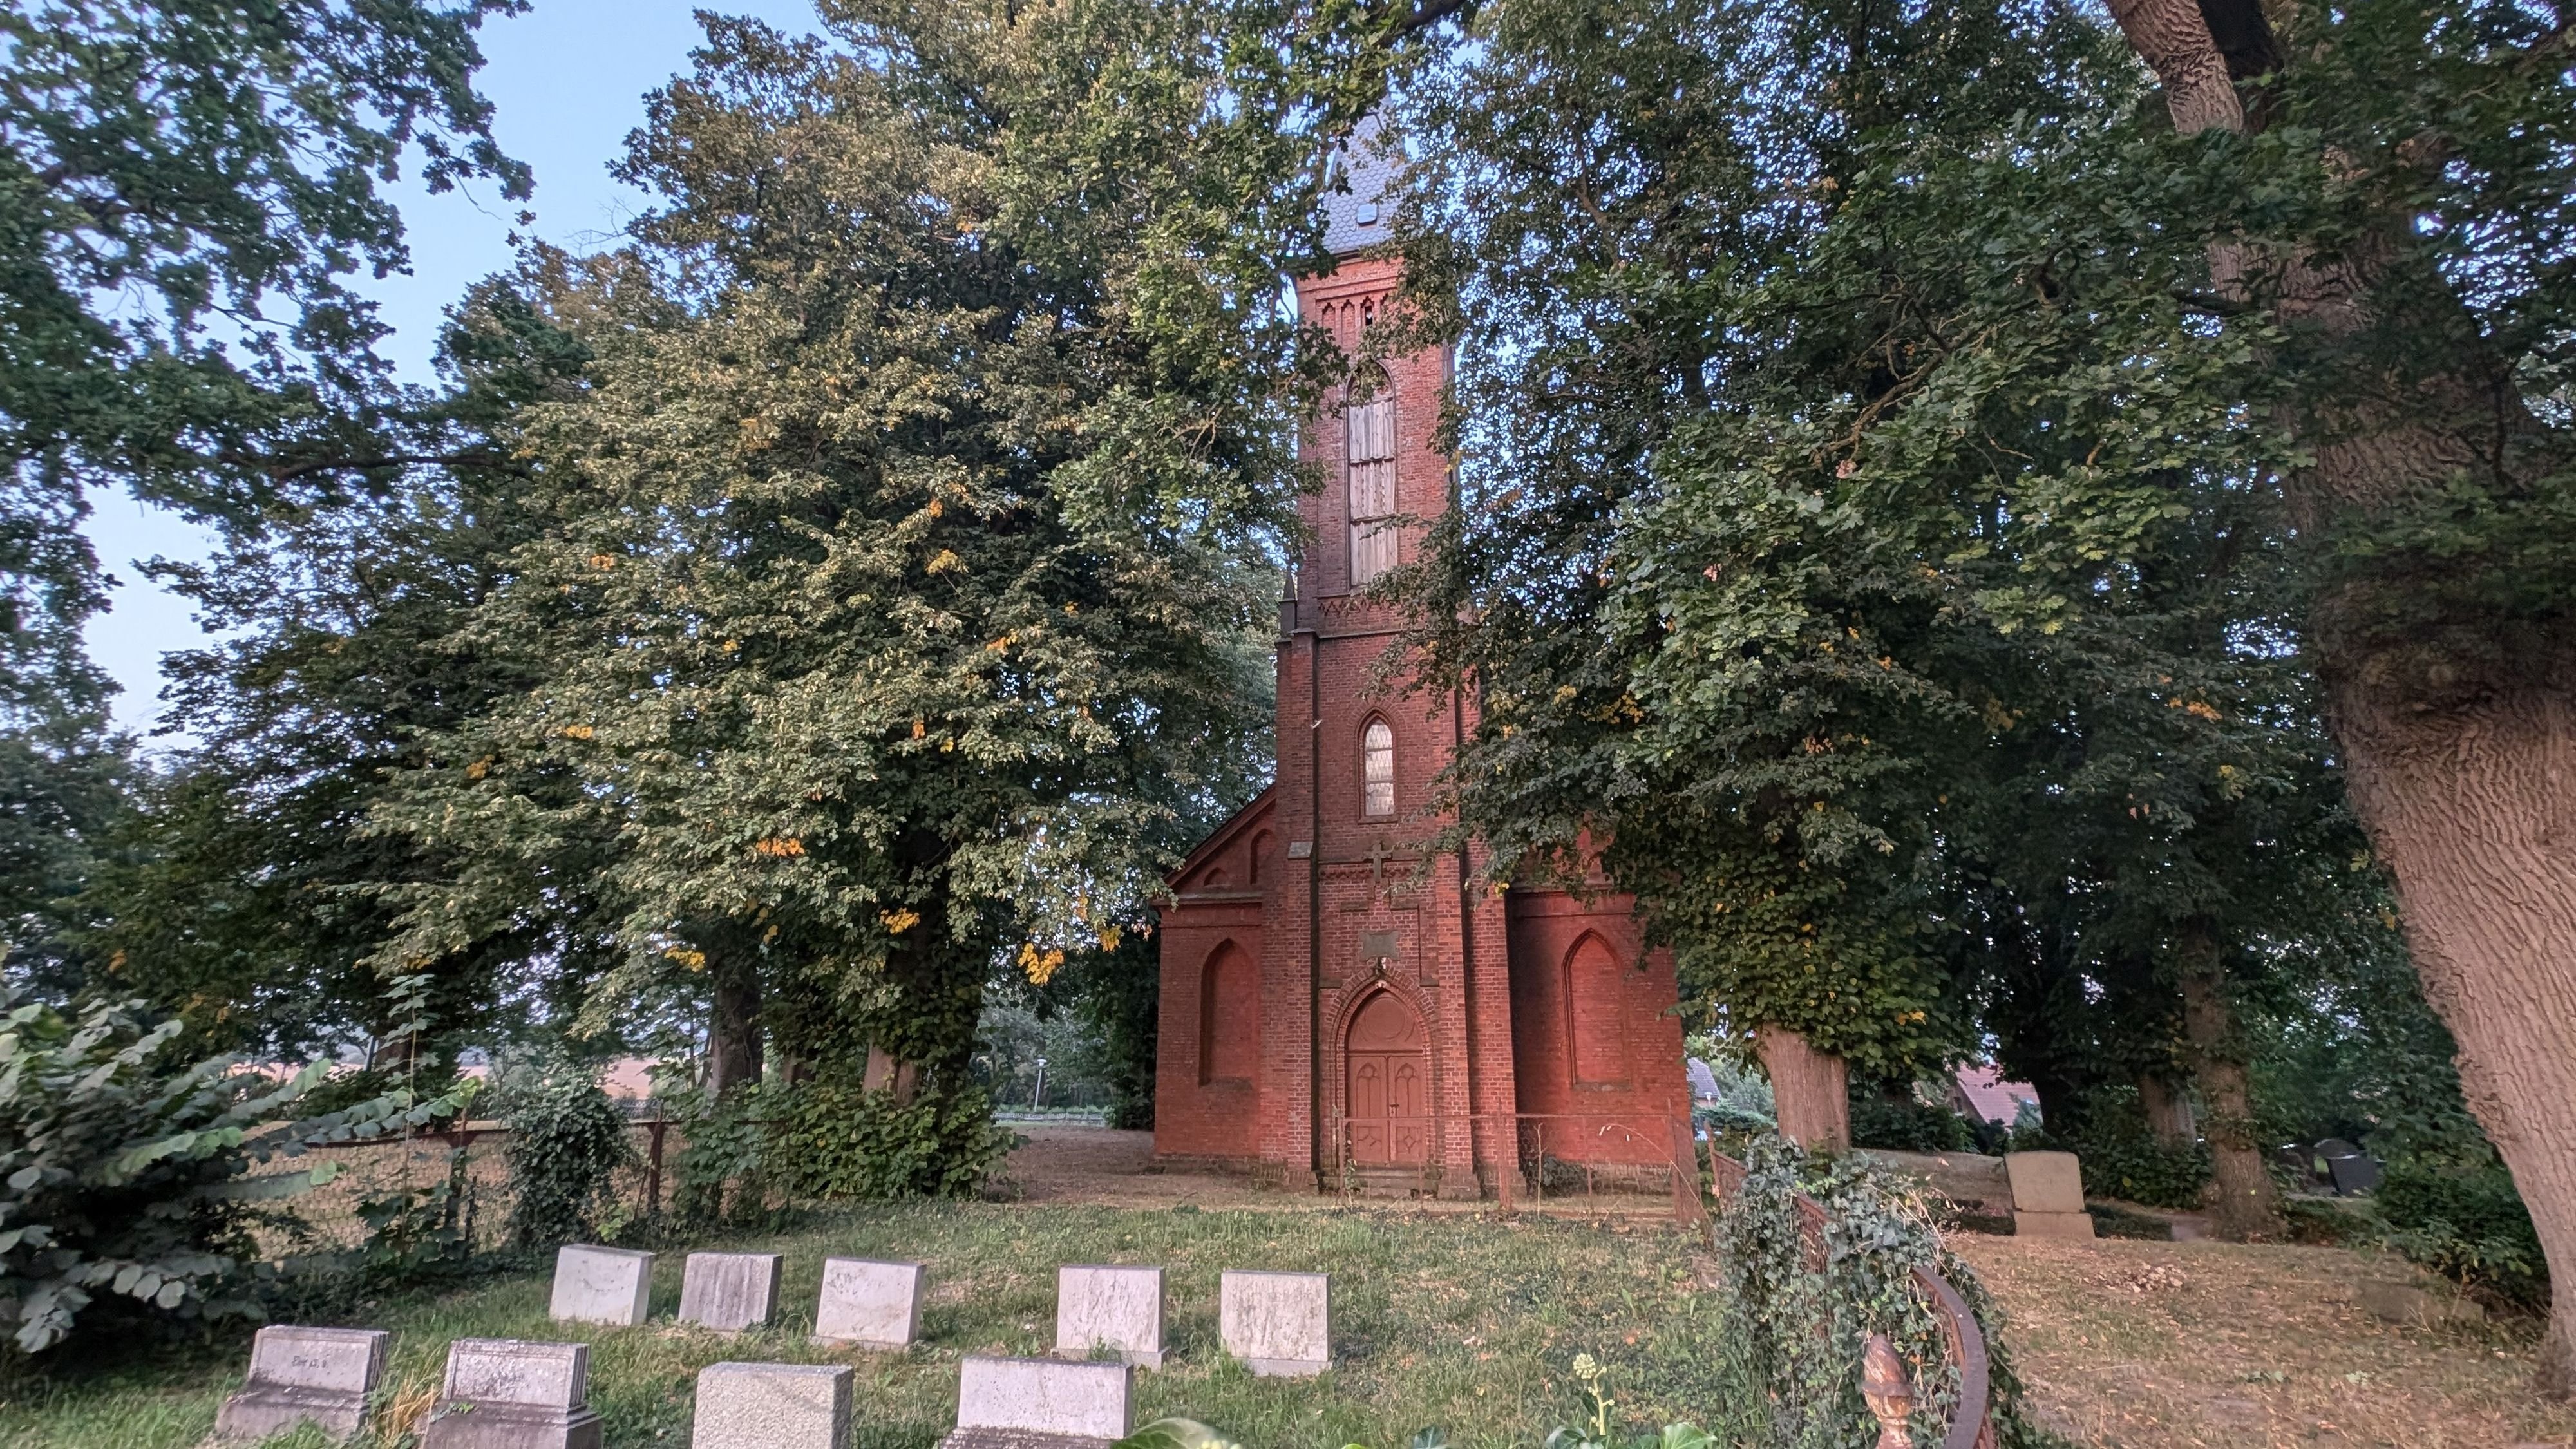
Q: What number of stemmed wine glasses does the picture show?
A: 0